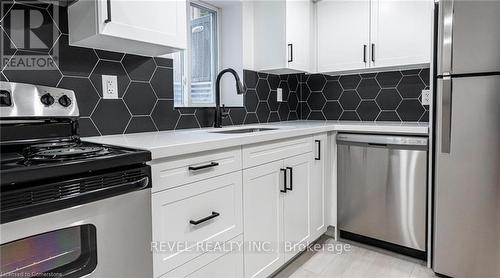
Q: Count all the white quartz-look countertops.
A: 1